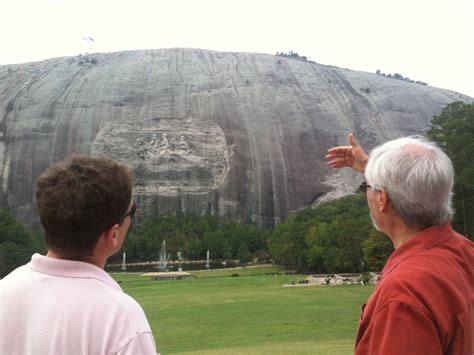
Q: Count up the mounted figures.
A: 3